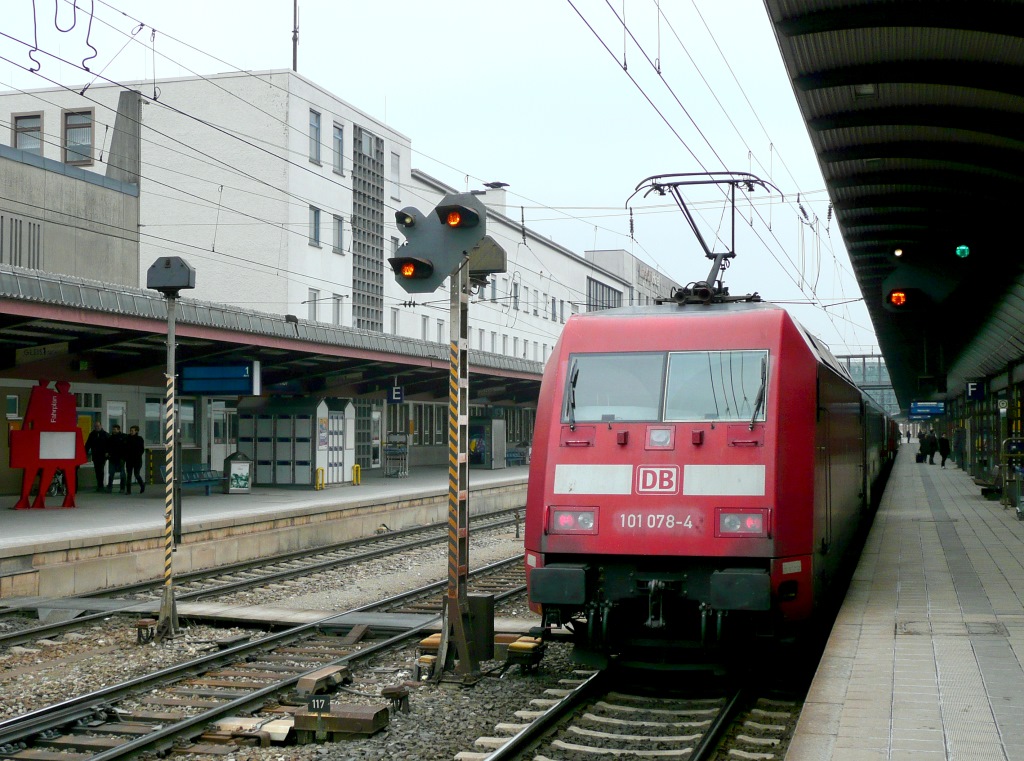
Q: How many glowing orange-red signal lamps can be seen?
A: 3